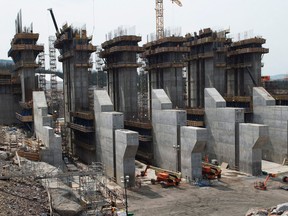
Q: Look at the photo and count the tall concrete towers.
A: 6